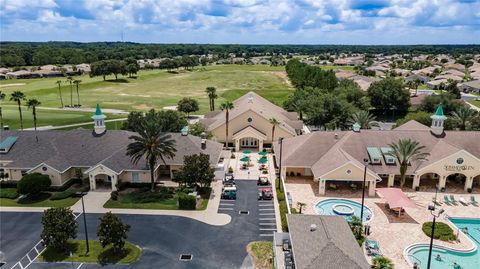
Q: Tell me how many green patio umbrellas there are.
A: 4